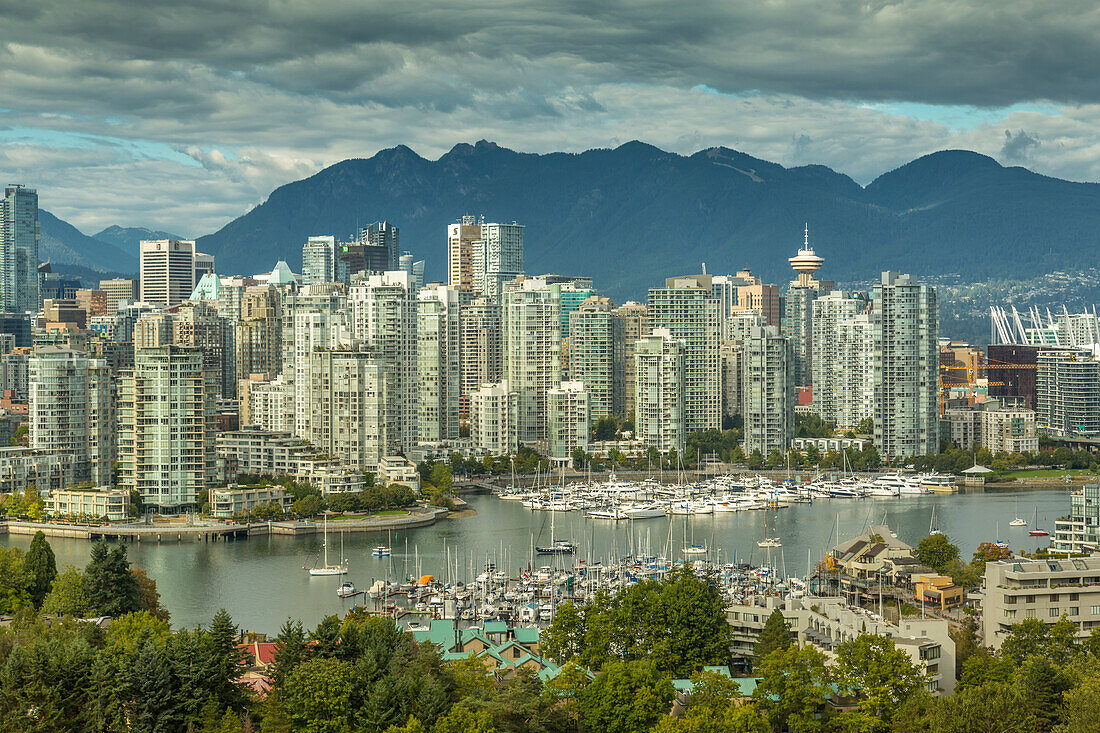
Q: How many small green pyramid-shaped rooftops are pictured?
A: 2